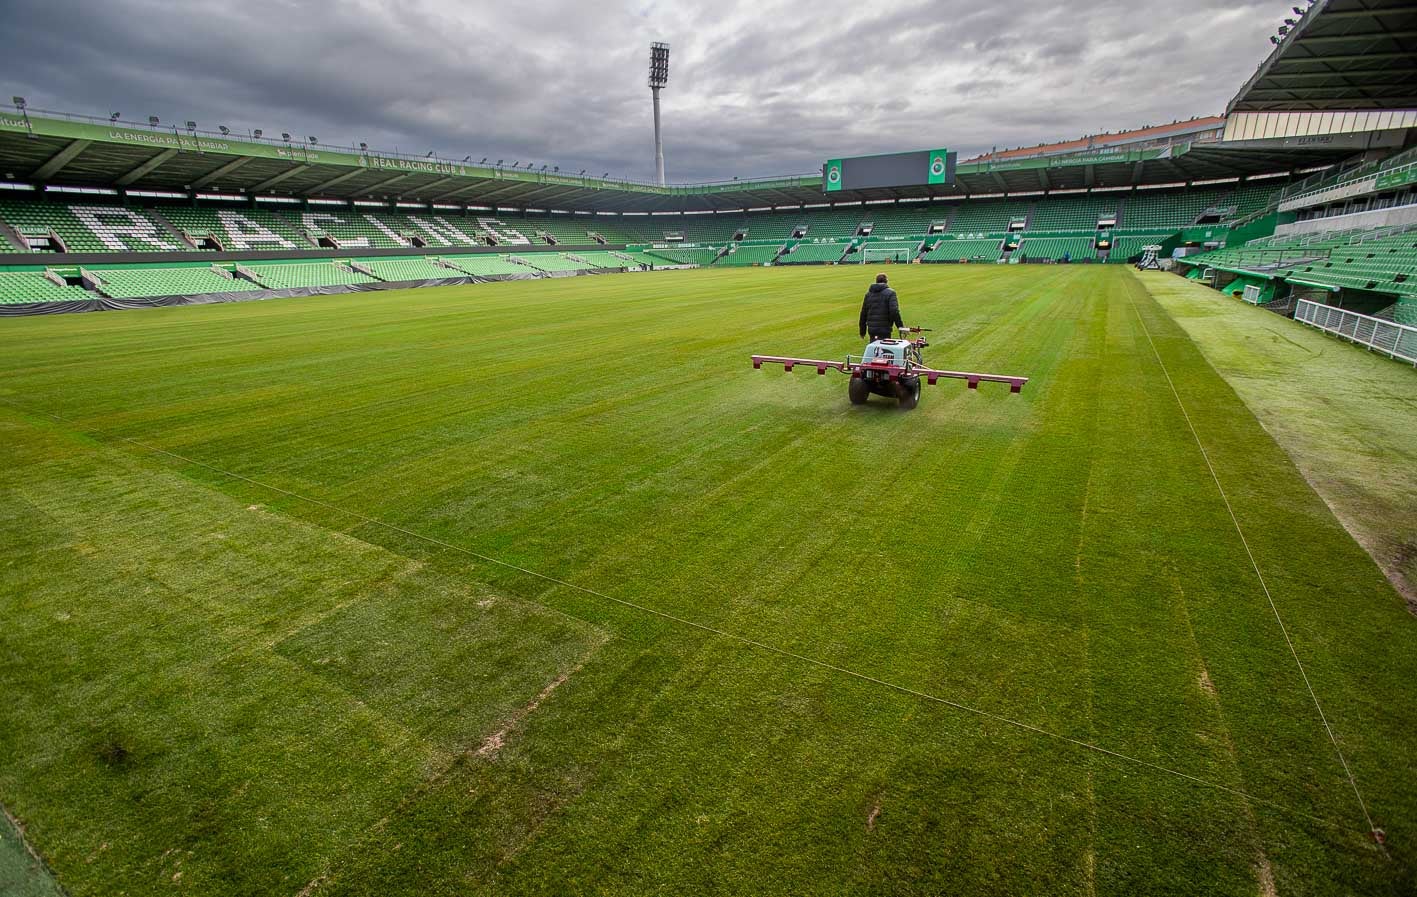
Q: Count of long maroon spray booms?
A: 2